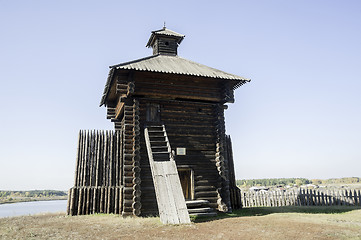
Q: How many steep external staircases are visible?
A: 1